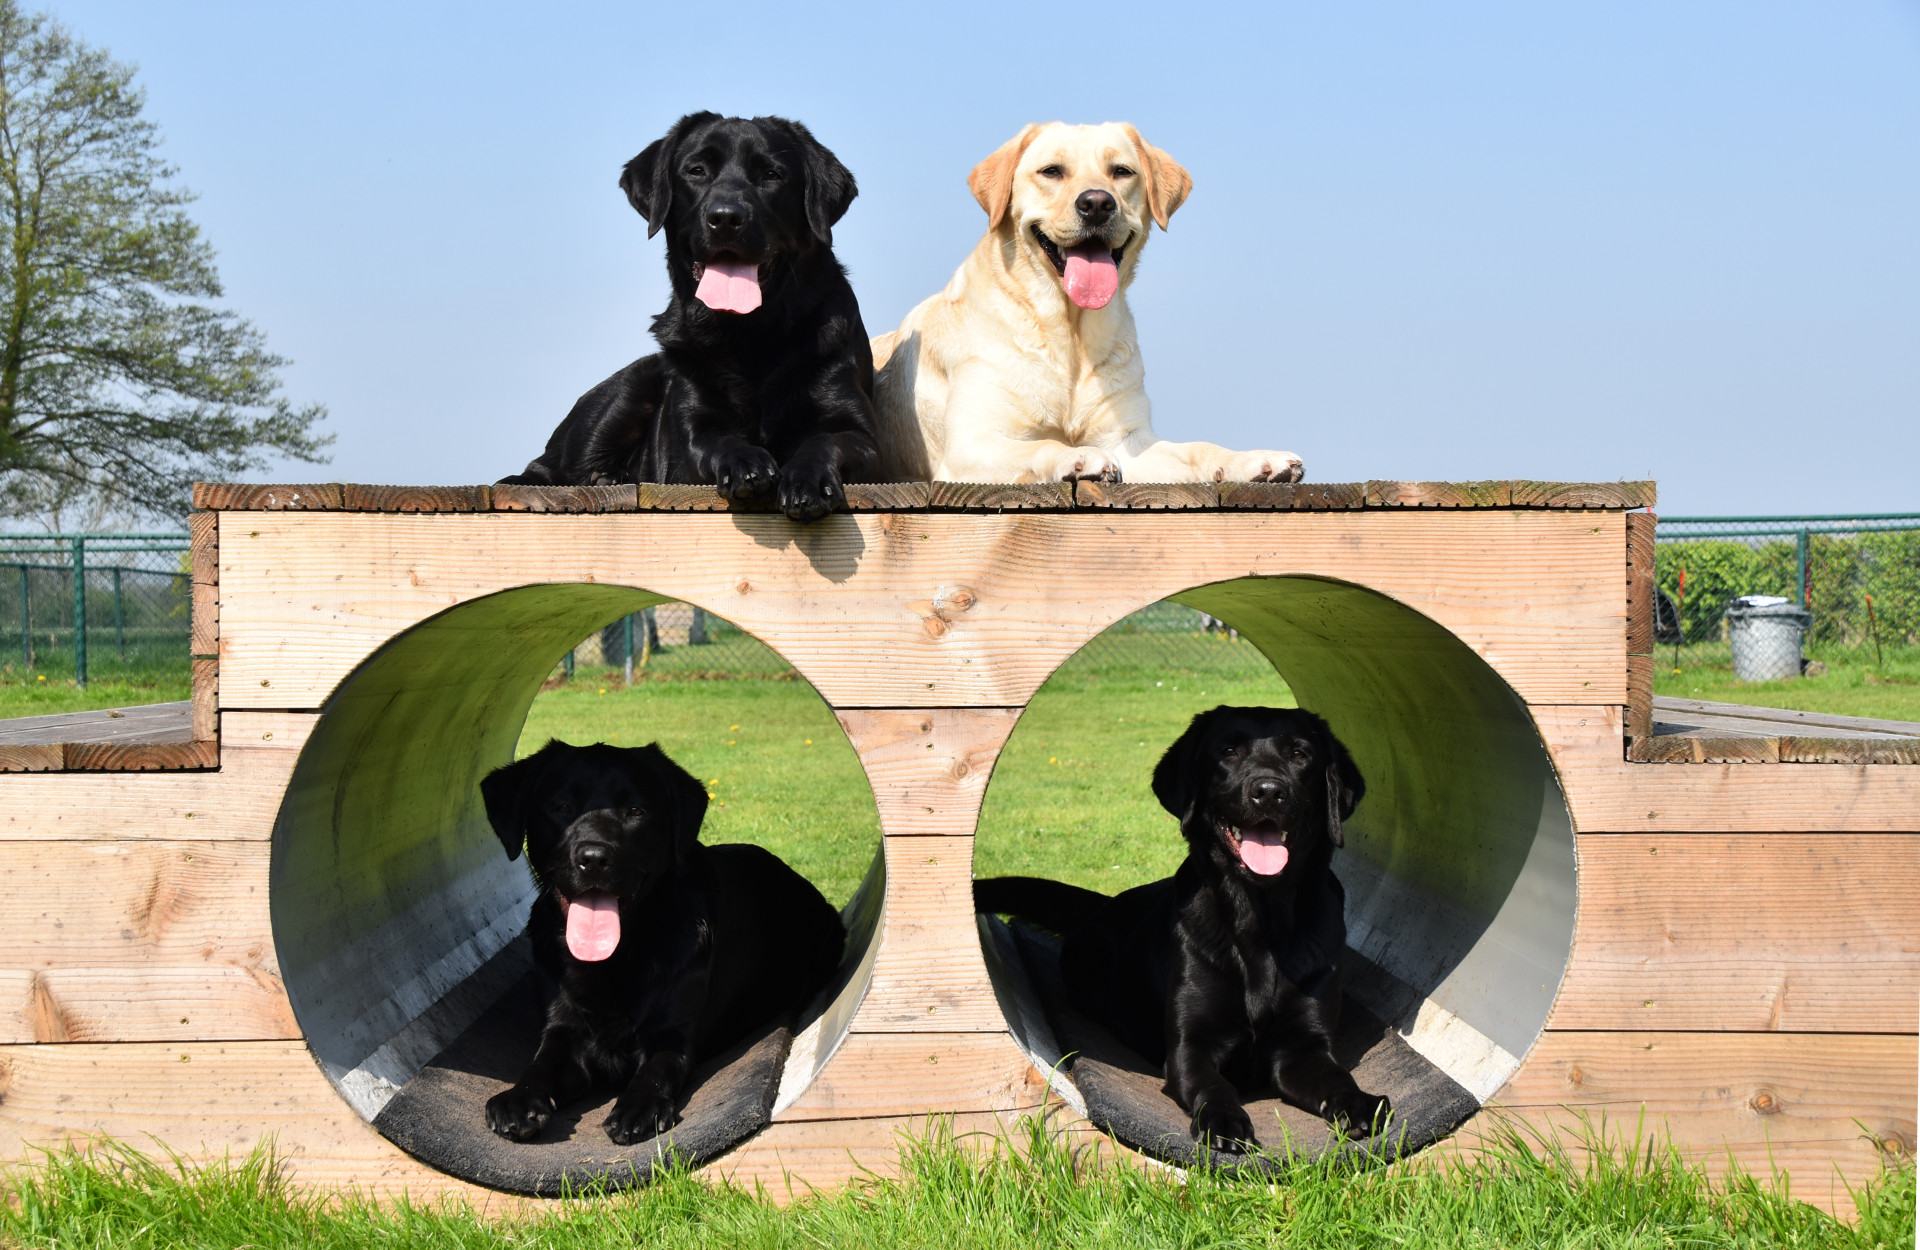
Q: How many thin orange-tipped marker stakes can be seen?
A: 2